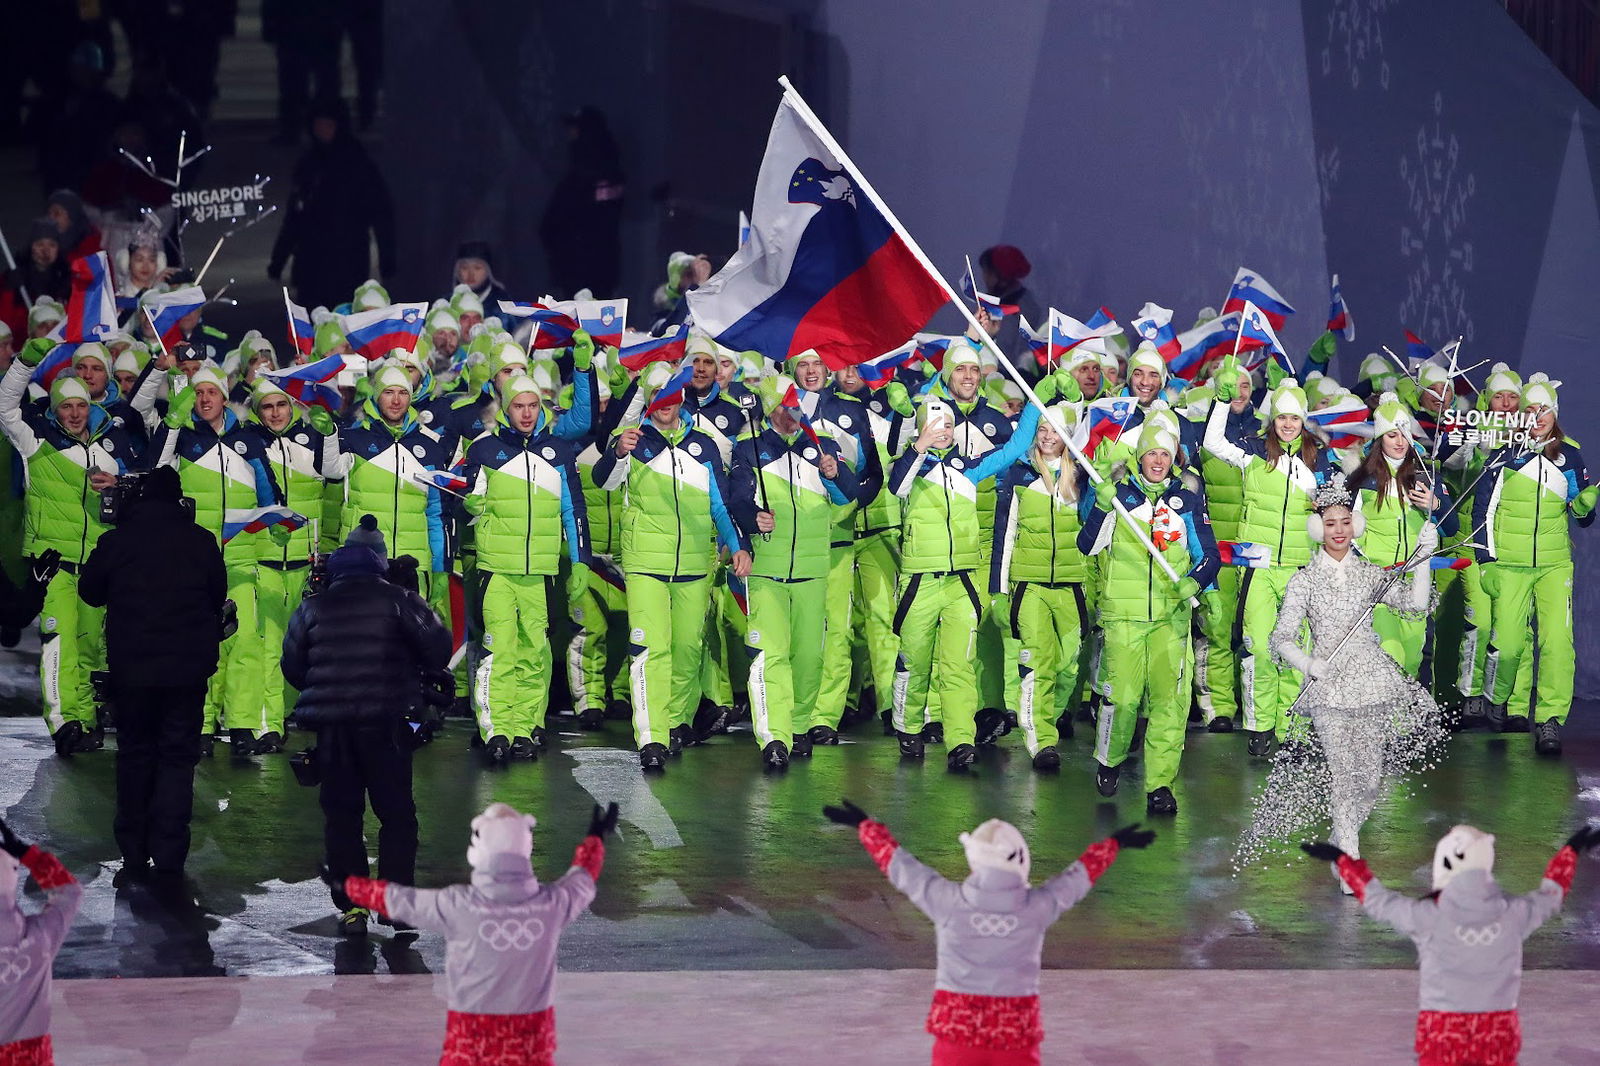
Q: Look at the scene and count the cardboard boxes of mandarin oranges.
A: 0